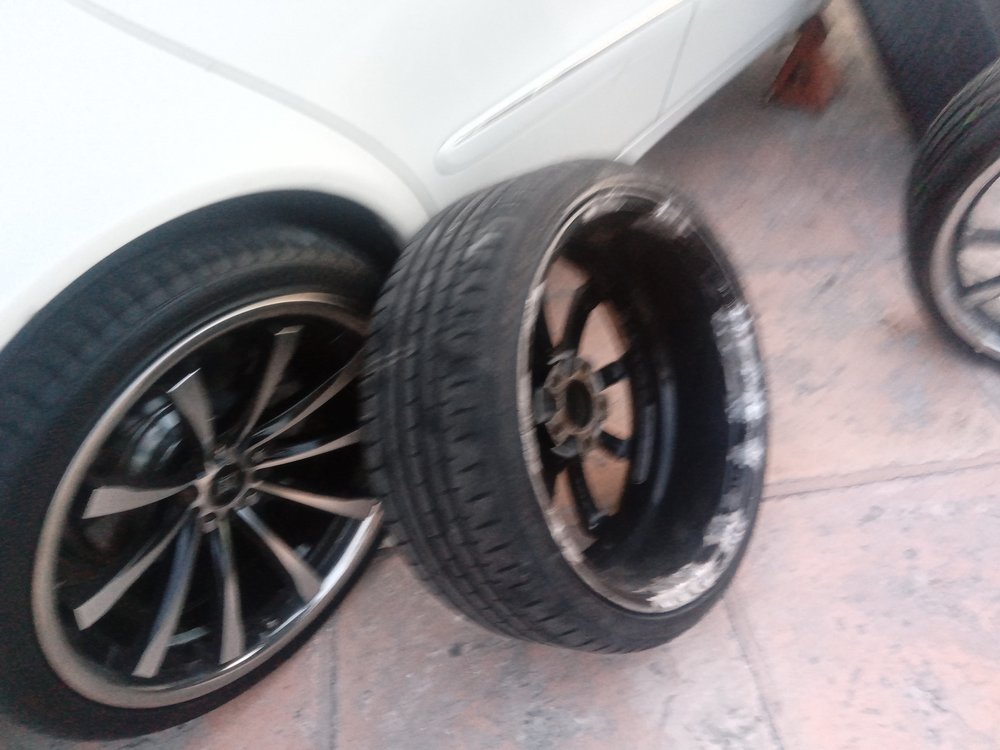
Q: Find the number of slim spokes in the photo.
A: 10